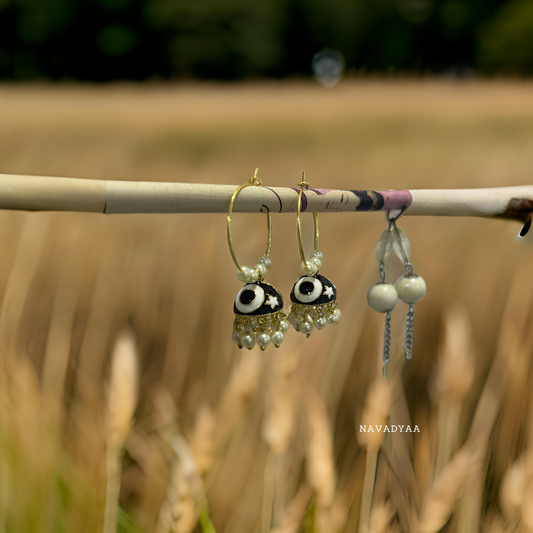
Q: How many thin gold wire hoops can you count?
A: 2